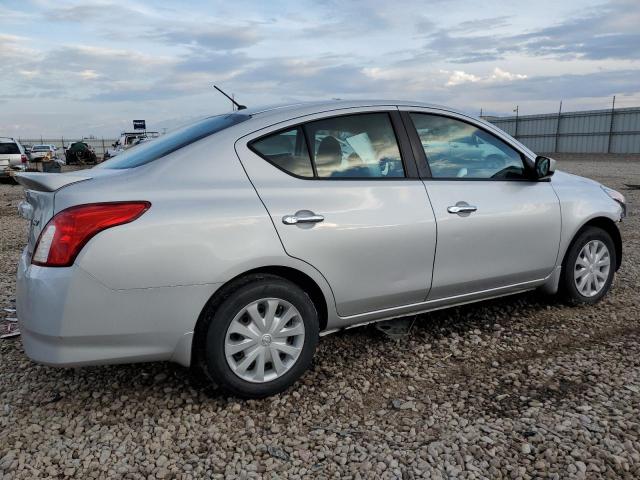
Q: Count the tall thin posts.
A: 4